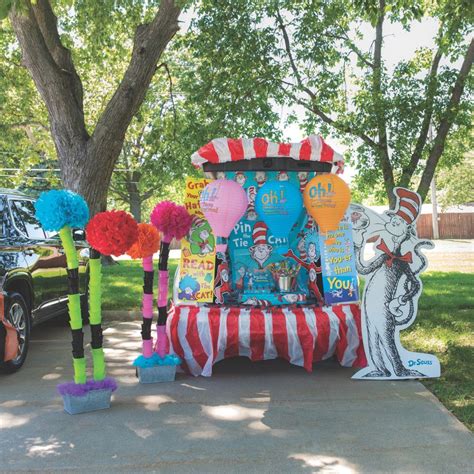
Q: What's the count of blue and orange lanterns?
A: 2